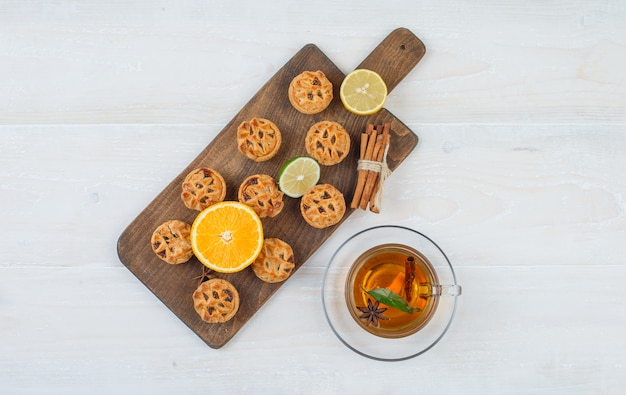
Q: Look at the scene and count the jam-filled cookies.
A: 9